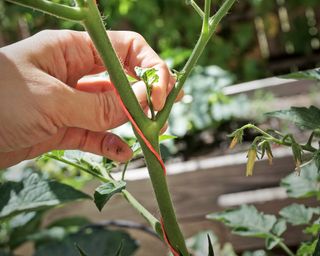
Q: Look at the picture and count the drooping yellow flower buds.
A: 4